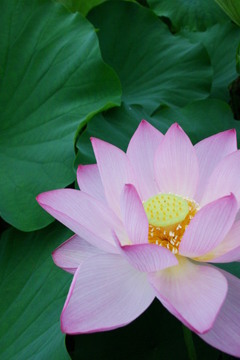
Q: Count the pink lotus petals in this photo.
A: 15